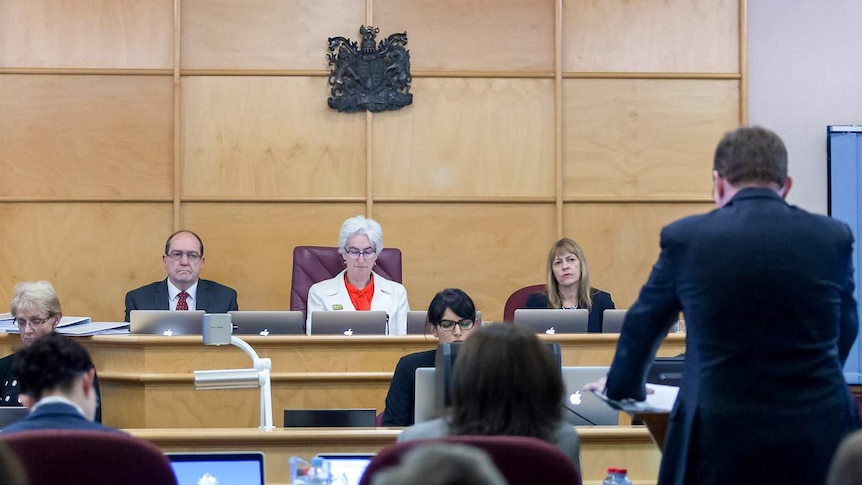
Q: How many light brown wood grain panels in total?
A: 12